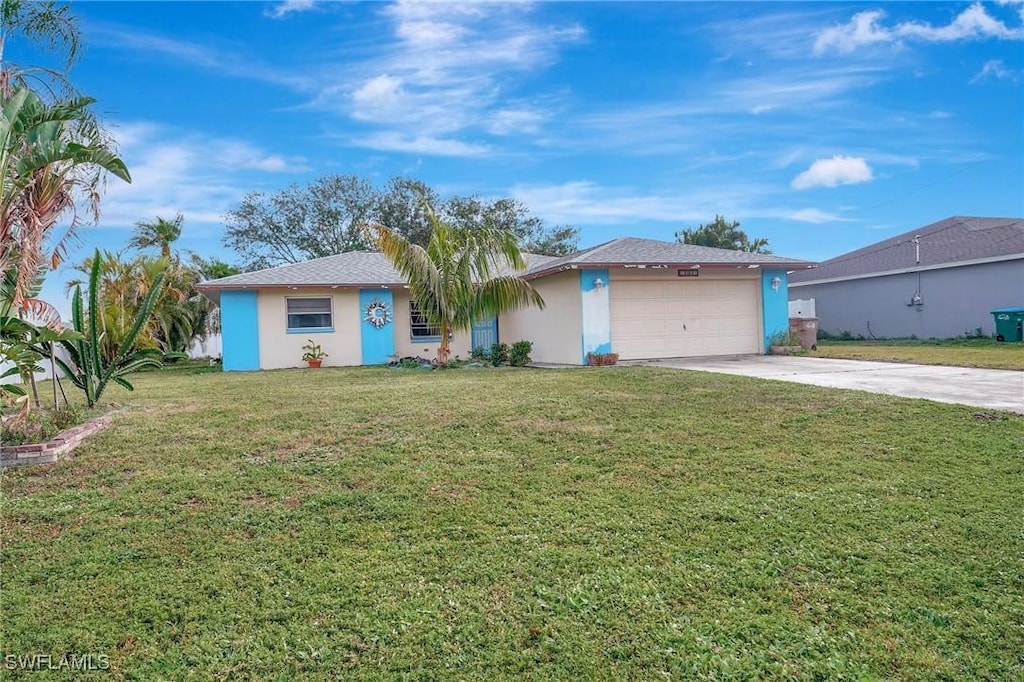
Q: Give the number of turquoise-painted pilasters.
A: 4